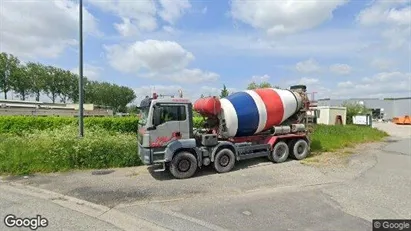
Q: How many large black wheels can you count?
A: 4